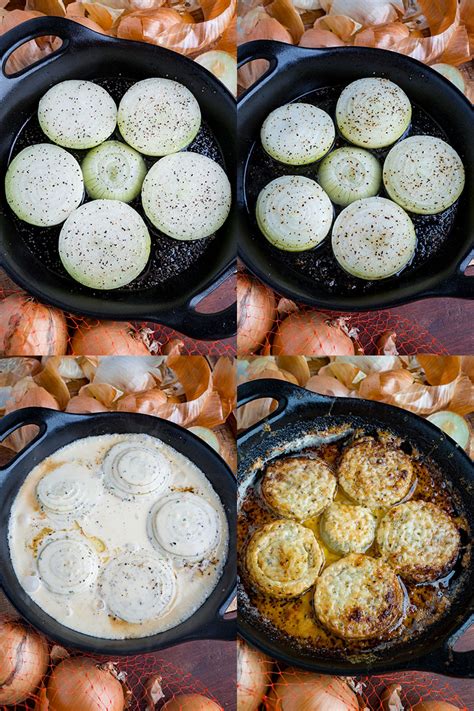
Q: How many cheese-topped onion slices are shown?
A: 6